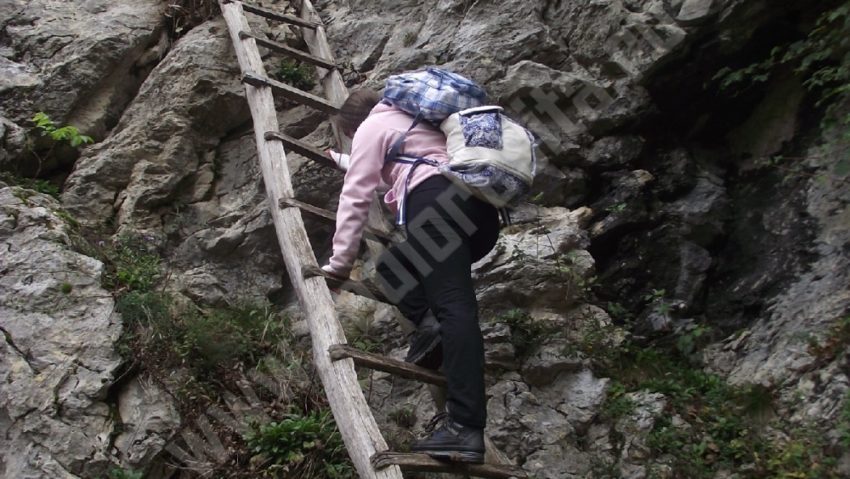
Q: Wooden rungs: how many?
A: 8